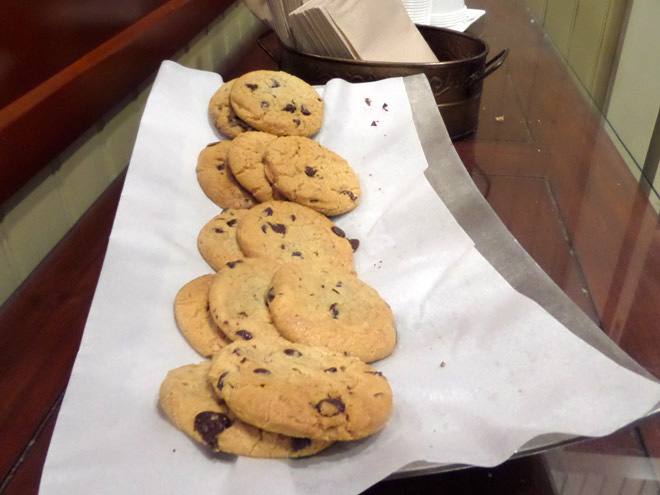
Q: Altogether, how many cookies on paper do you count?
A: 12